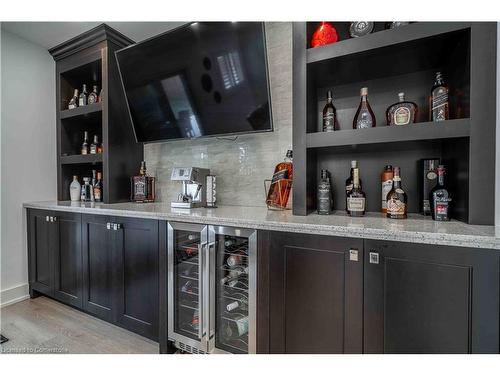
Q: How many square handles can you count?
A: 6